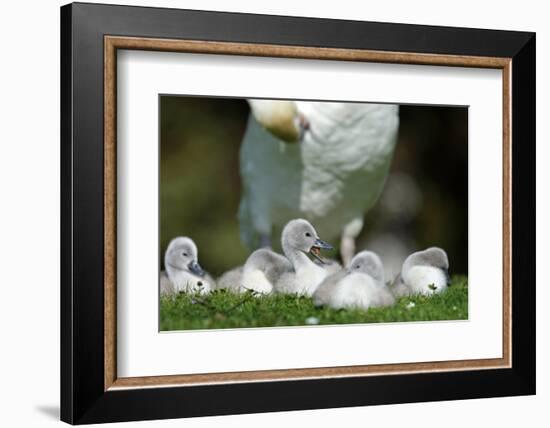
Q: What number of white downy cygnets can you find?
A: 5